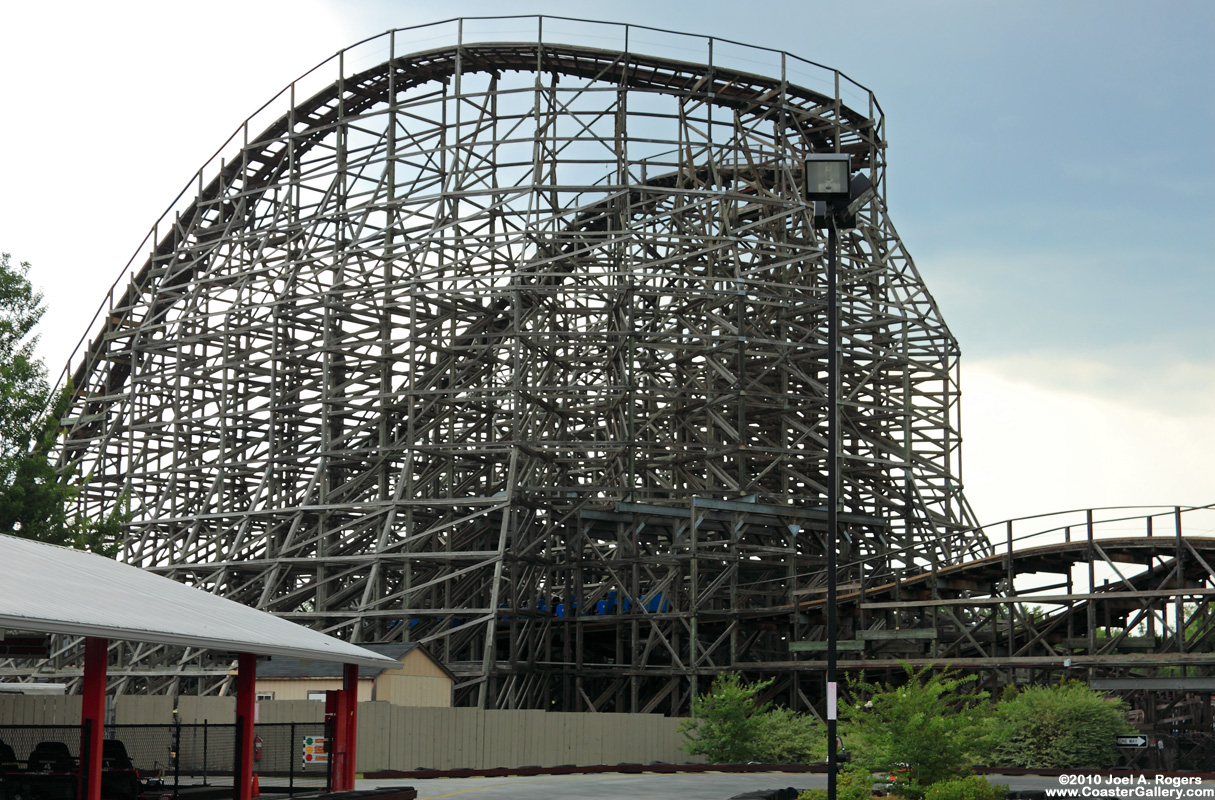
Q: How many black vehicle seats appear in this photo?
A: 3